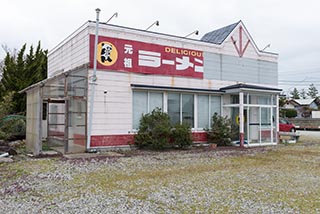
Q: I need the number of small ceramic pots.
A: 1